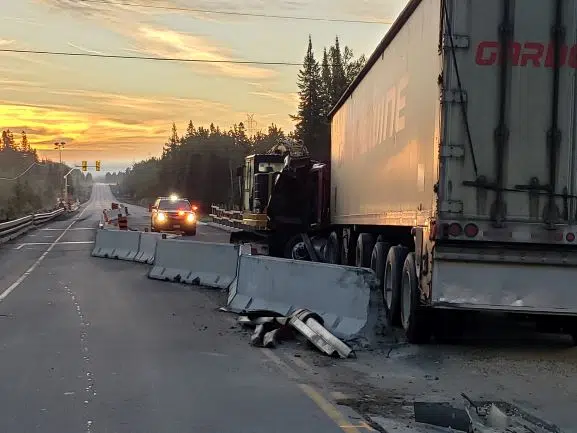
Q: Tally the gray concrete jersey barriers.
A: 4